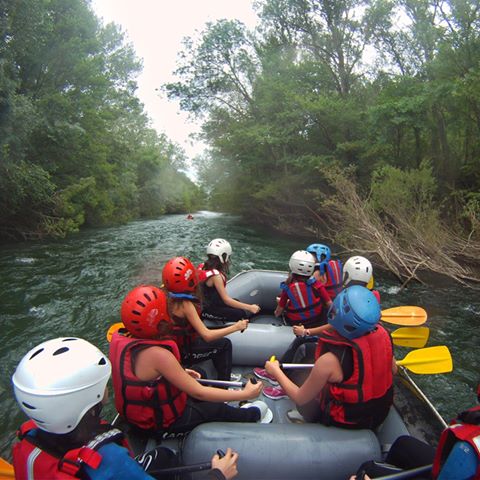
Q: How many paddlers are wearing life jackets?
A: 9